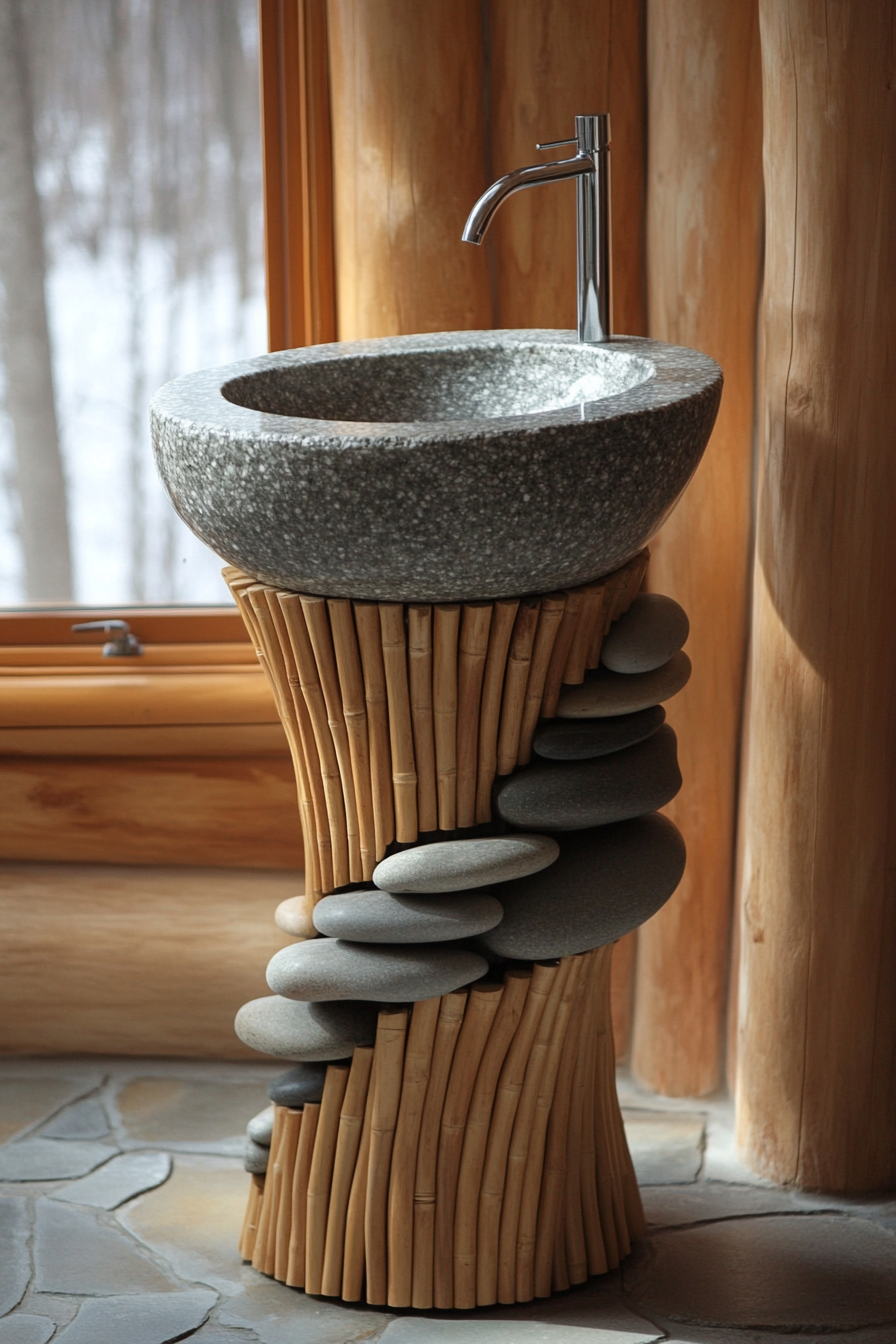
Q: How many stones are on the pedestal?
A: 13